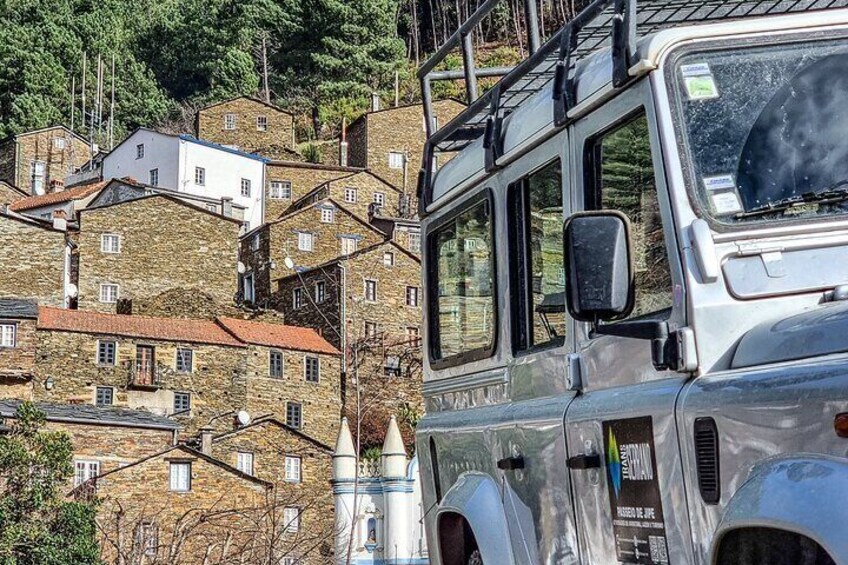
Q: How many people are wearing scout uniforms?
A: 0